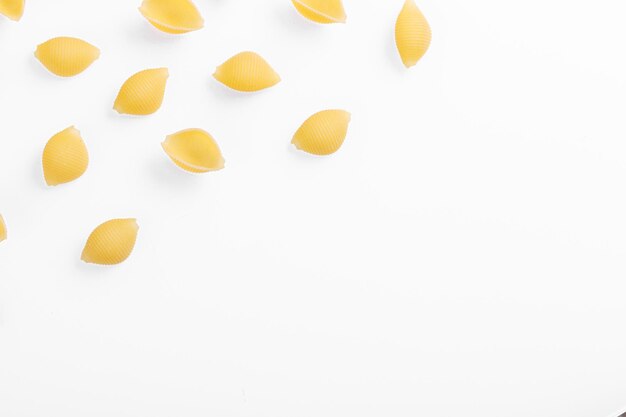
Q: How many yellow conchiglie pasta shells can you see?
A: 12